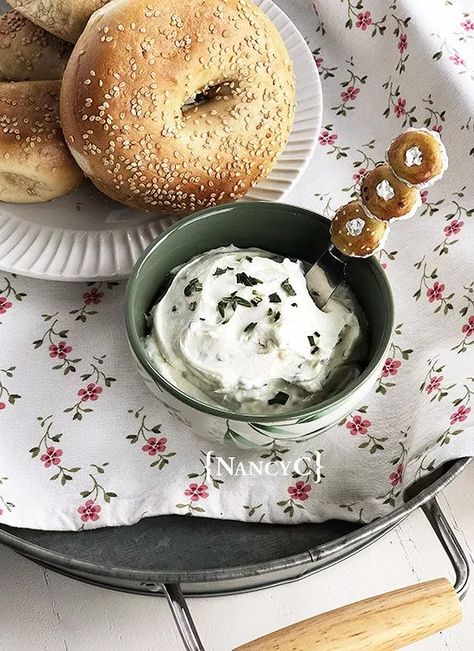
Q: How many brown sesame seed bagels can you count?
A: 4